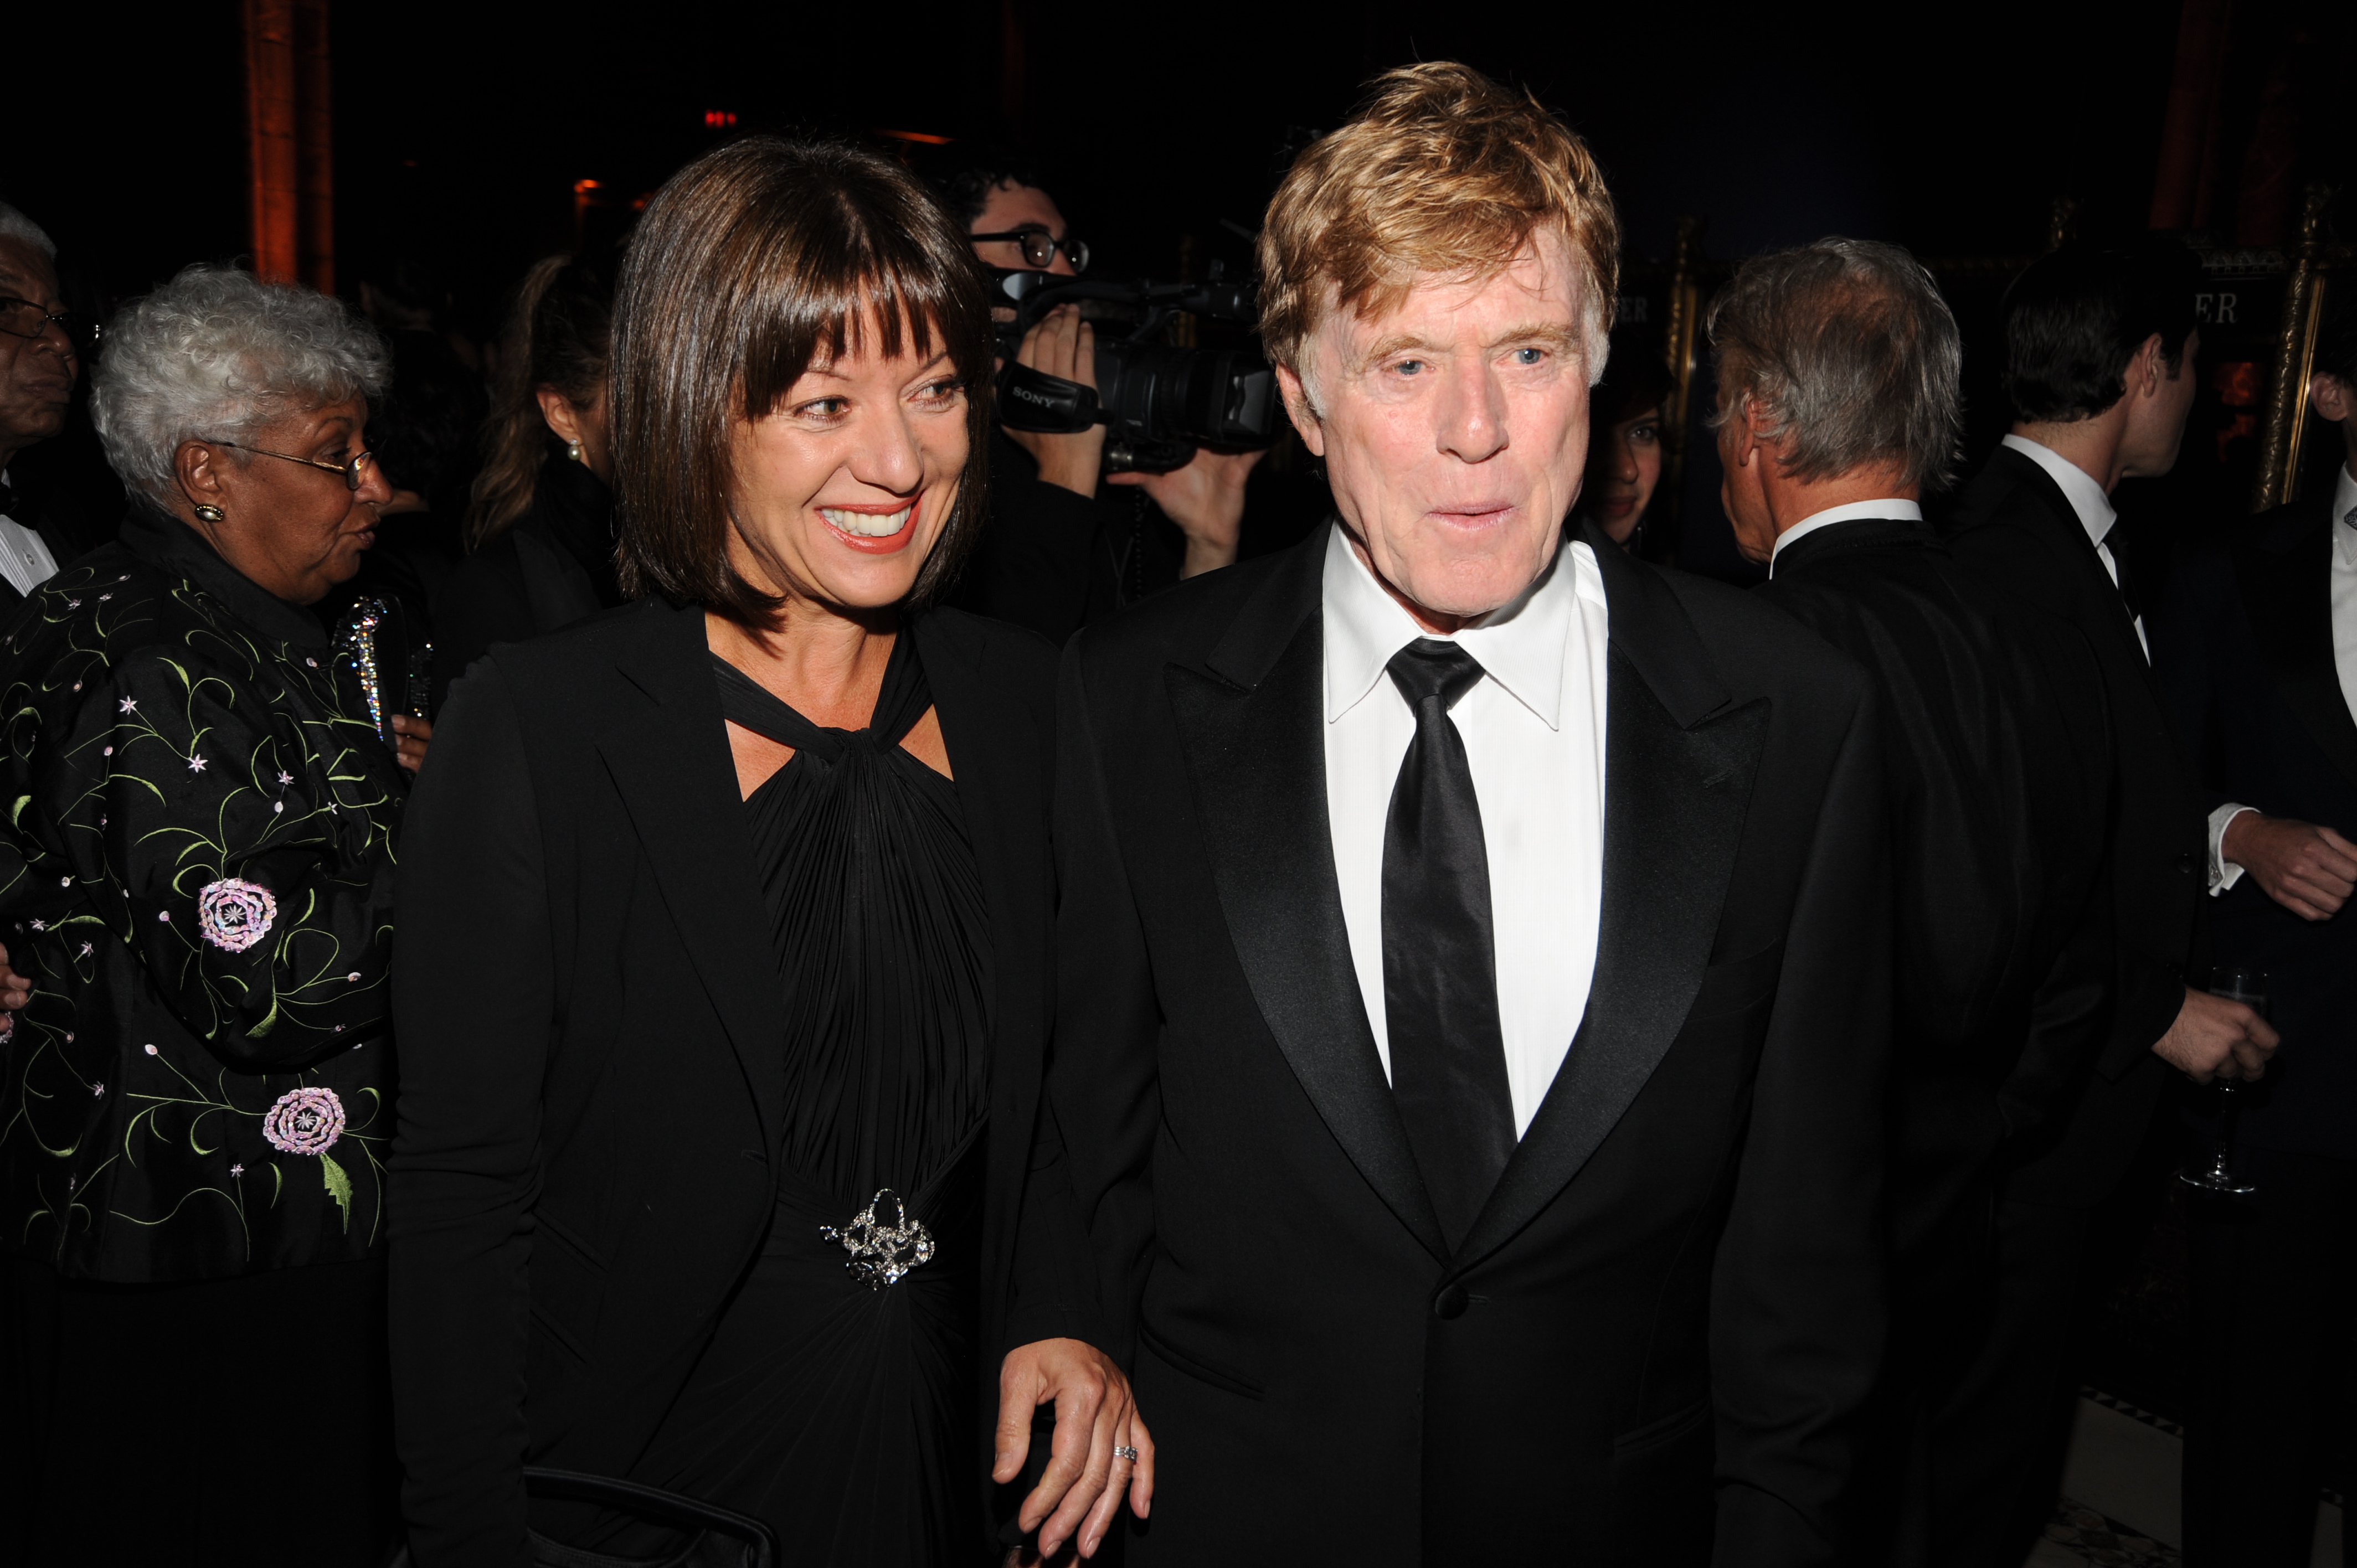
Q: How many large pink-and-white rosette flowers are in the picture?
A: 2